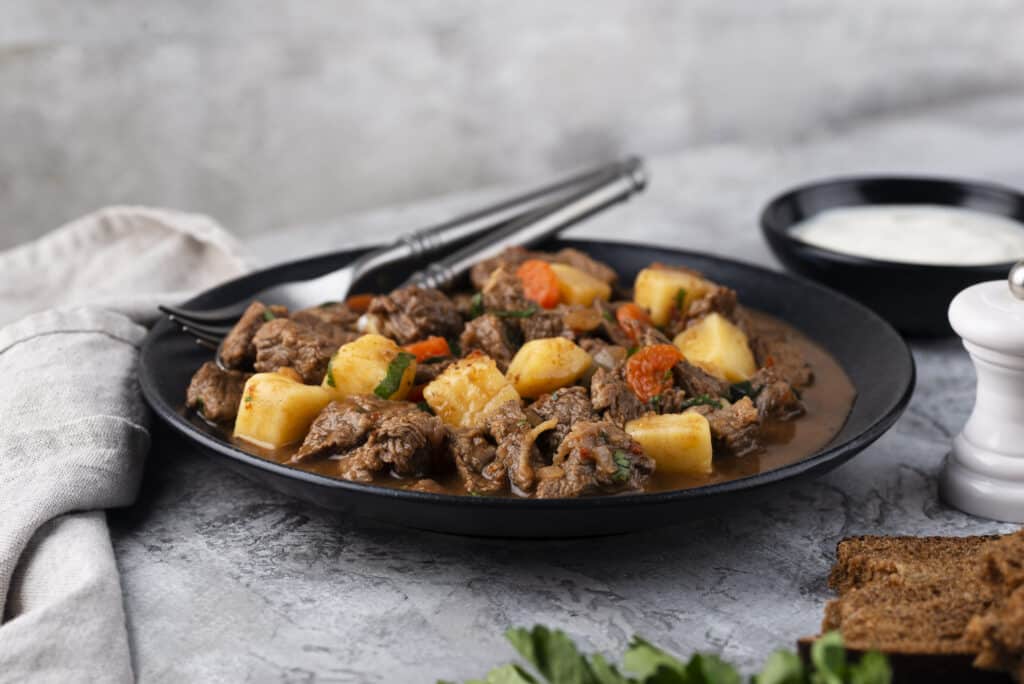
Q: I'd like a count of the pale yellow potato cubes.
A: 8